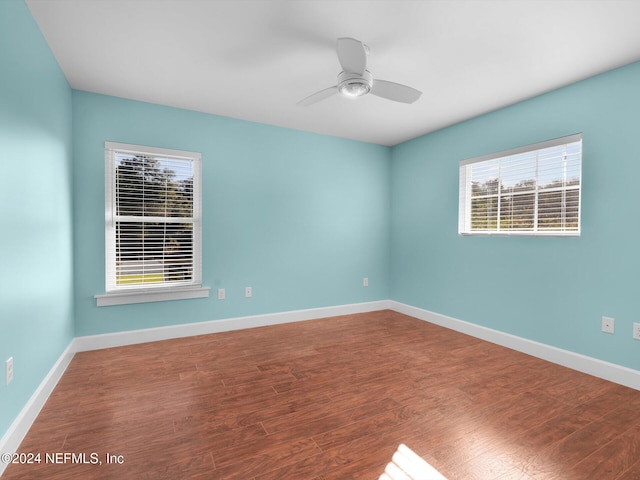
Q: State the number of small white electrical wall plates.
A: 6